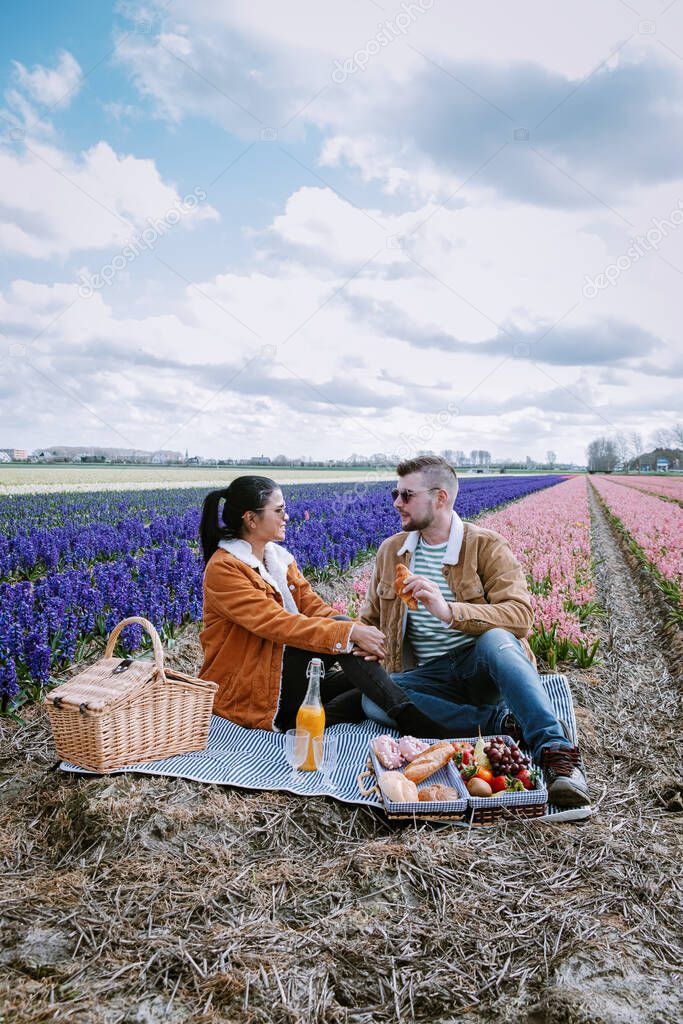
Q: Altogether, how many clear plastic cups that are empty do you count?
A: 2